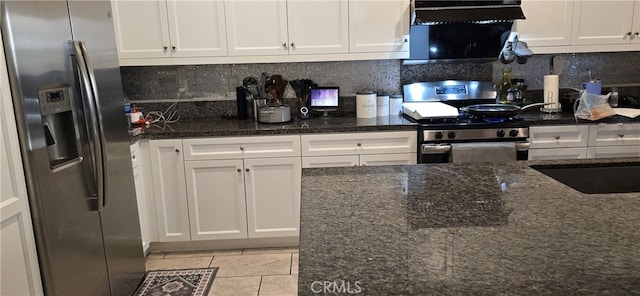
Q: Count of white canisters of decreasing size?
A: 3